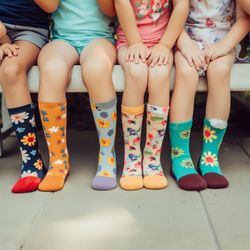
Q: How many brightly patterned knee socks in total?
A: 7